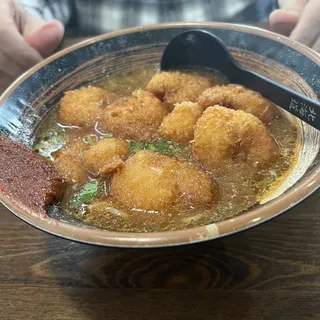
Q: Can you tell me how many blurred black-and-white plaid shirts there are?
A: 1